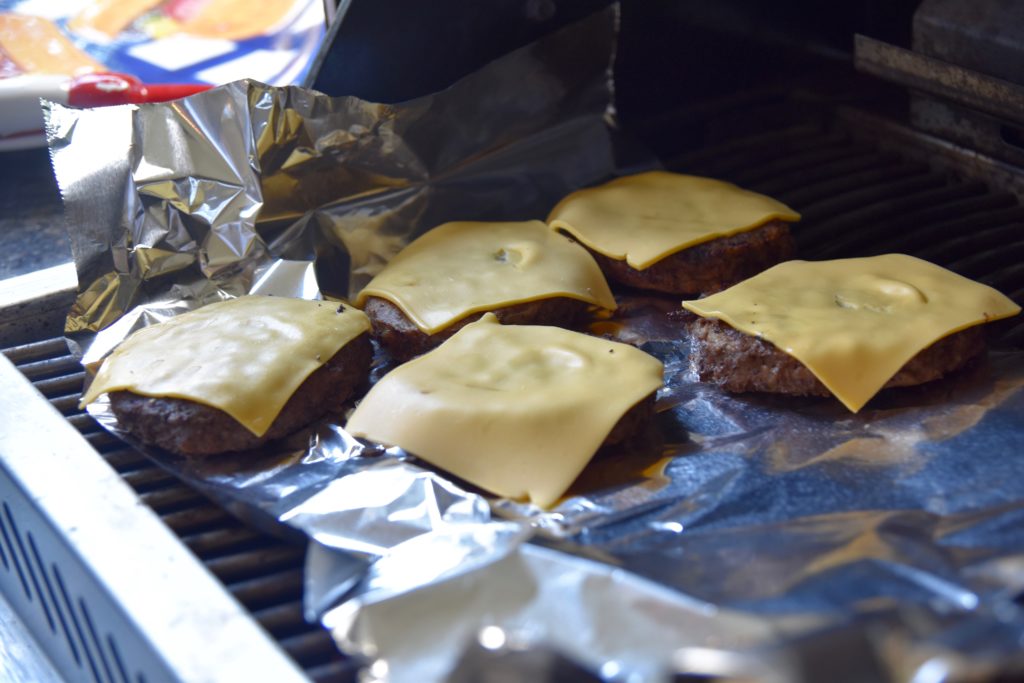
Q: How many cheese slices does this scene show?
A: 5